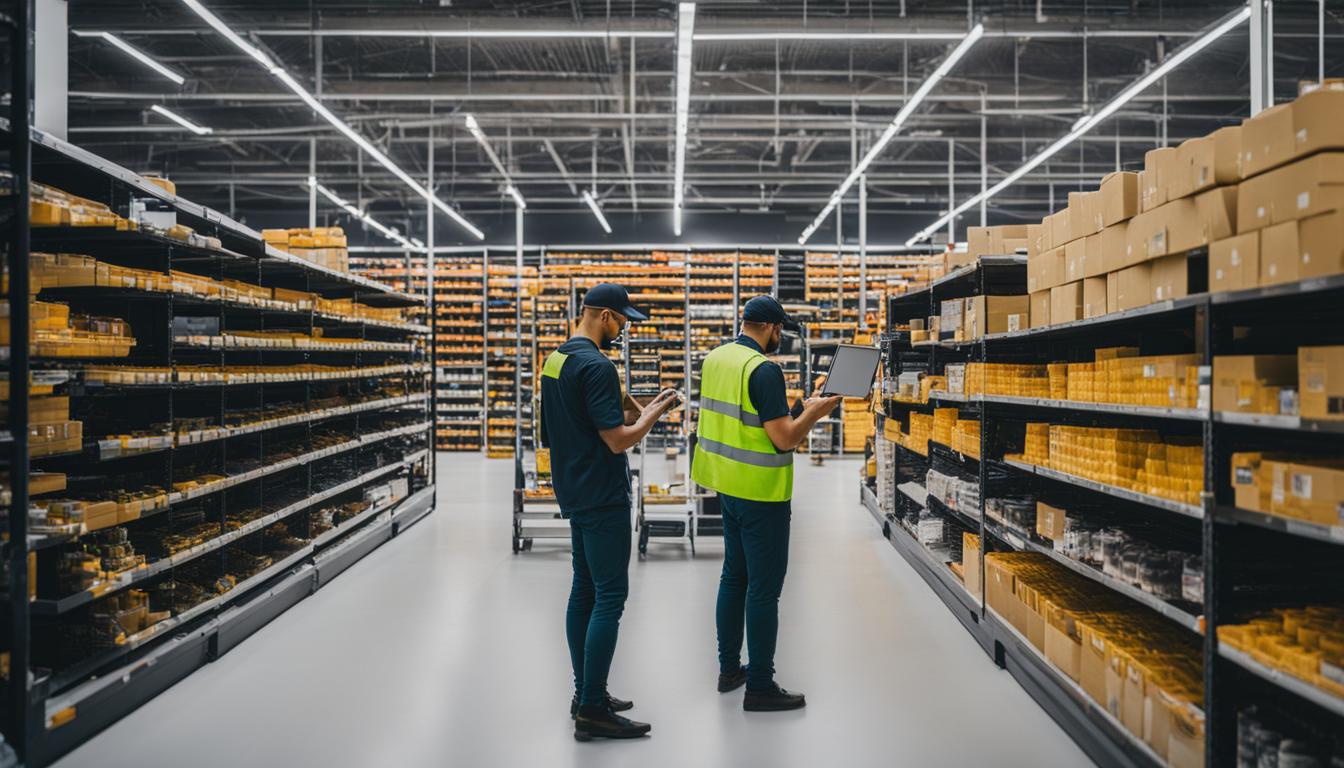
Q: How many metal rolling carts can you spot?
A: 2